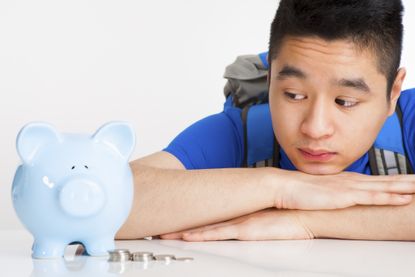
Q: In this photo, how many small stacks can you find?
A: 4